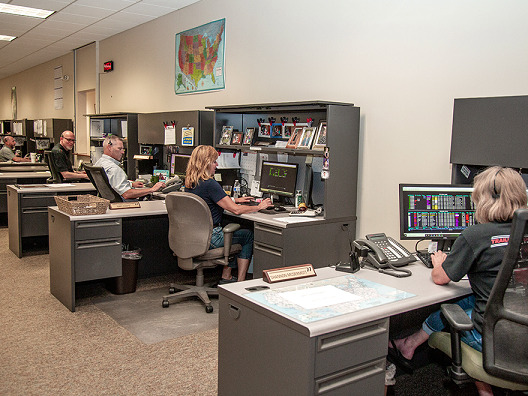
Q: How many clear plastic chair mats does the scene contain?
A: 1